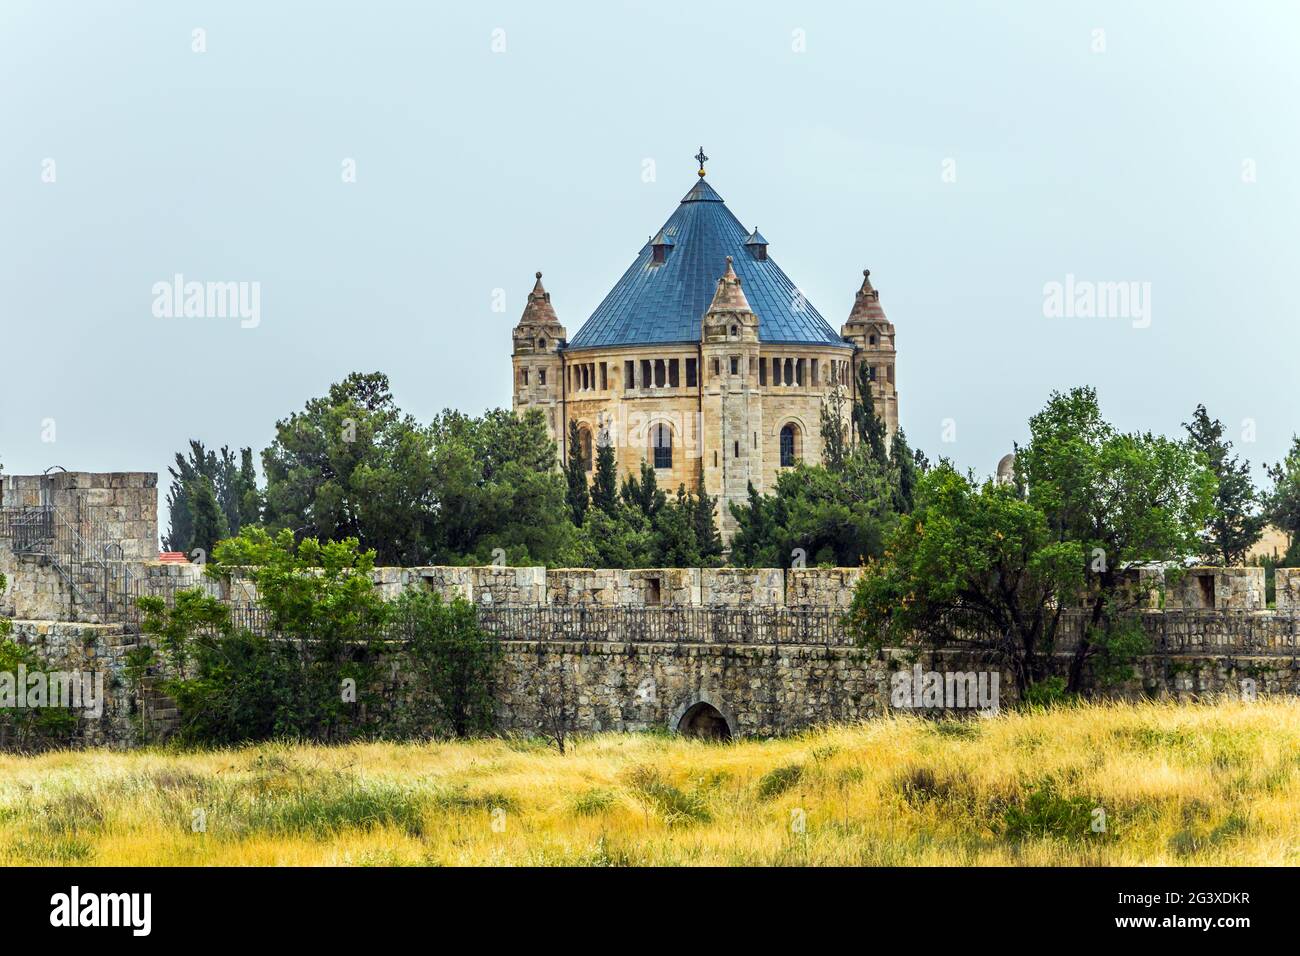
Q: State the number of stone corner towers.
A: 3